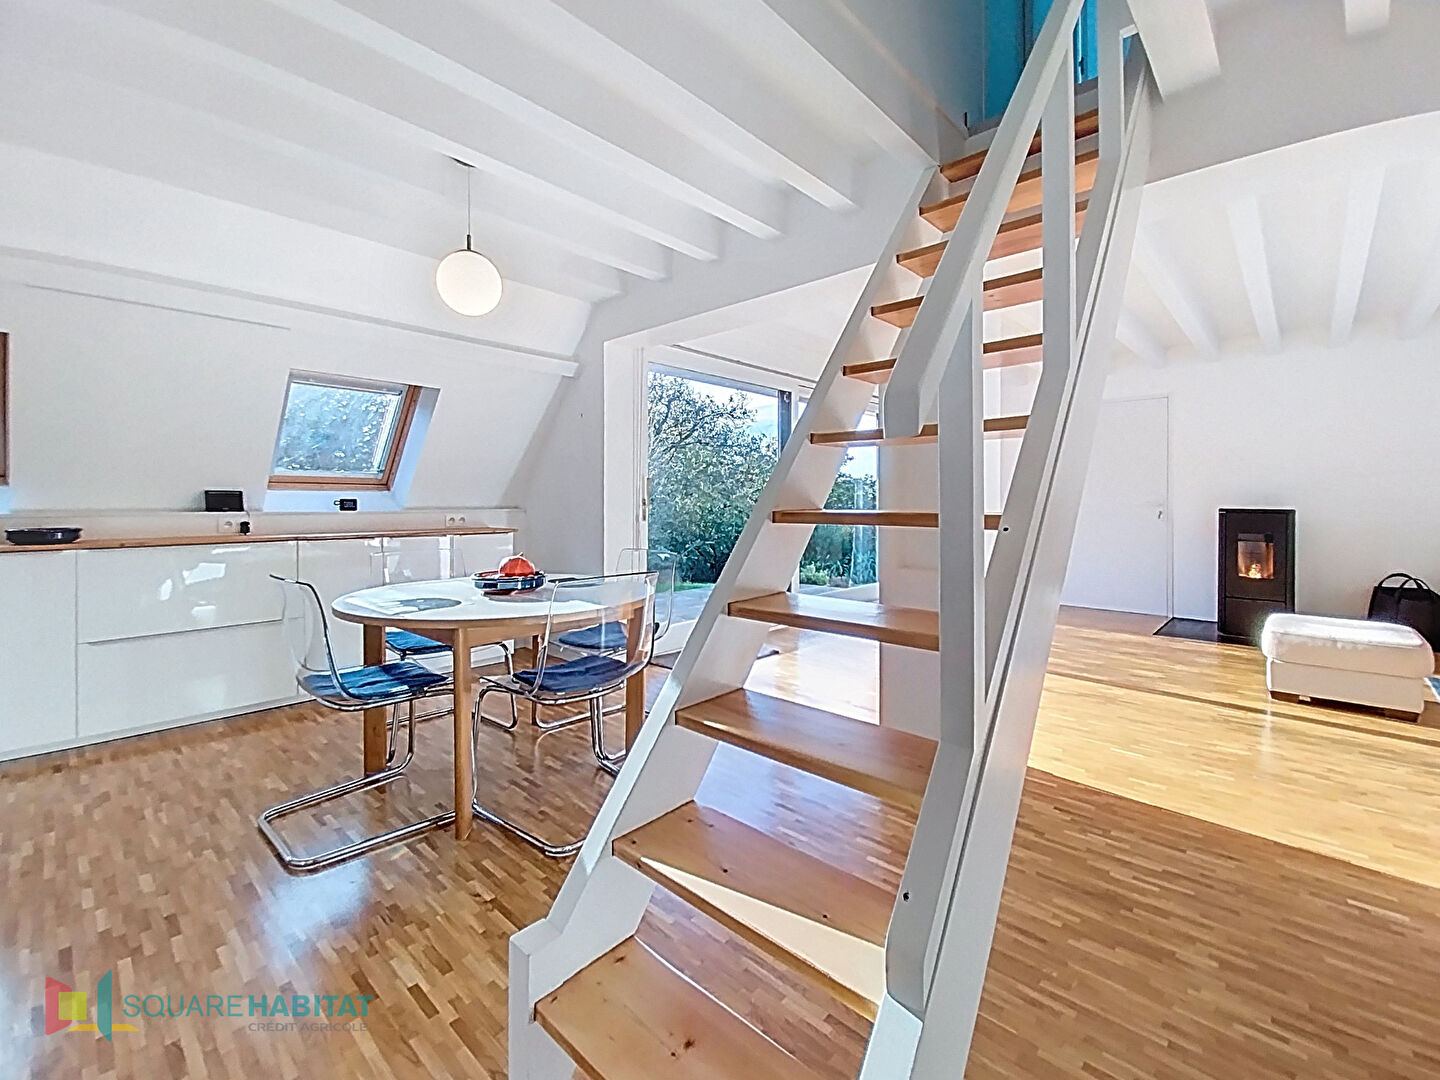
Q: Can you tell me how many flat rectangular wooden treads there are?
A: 11